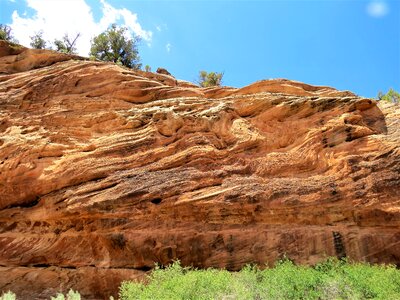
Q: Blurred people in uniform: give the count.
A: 0